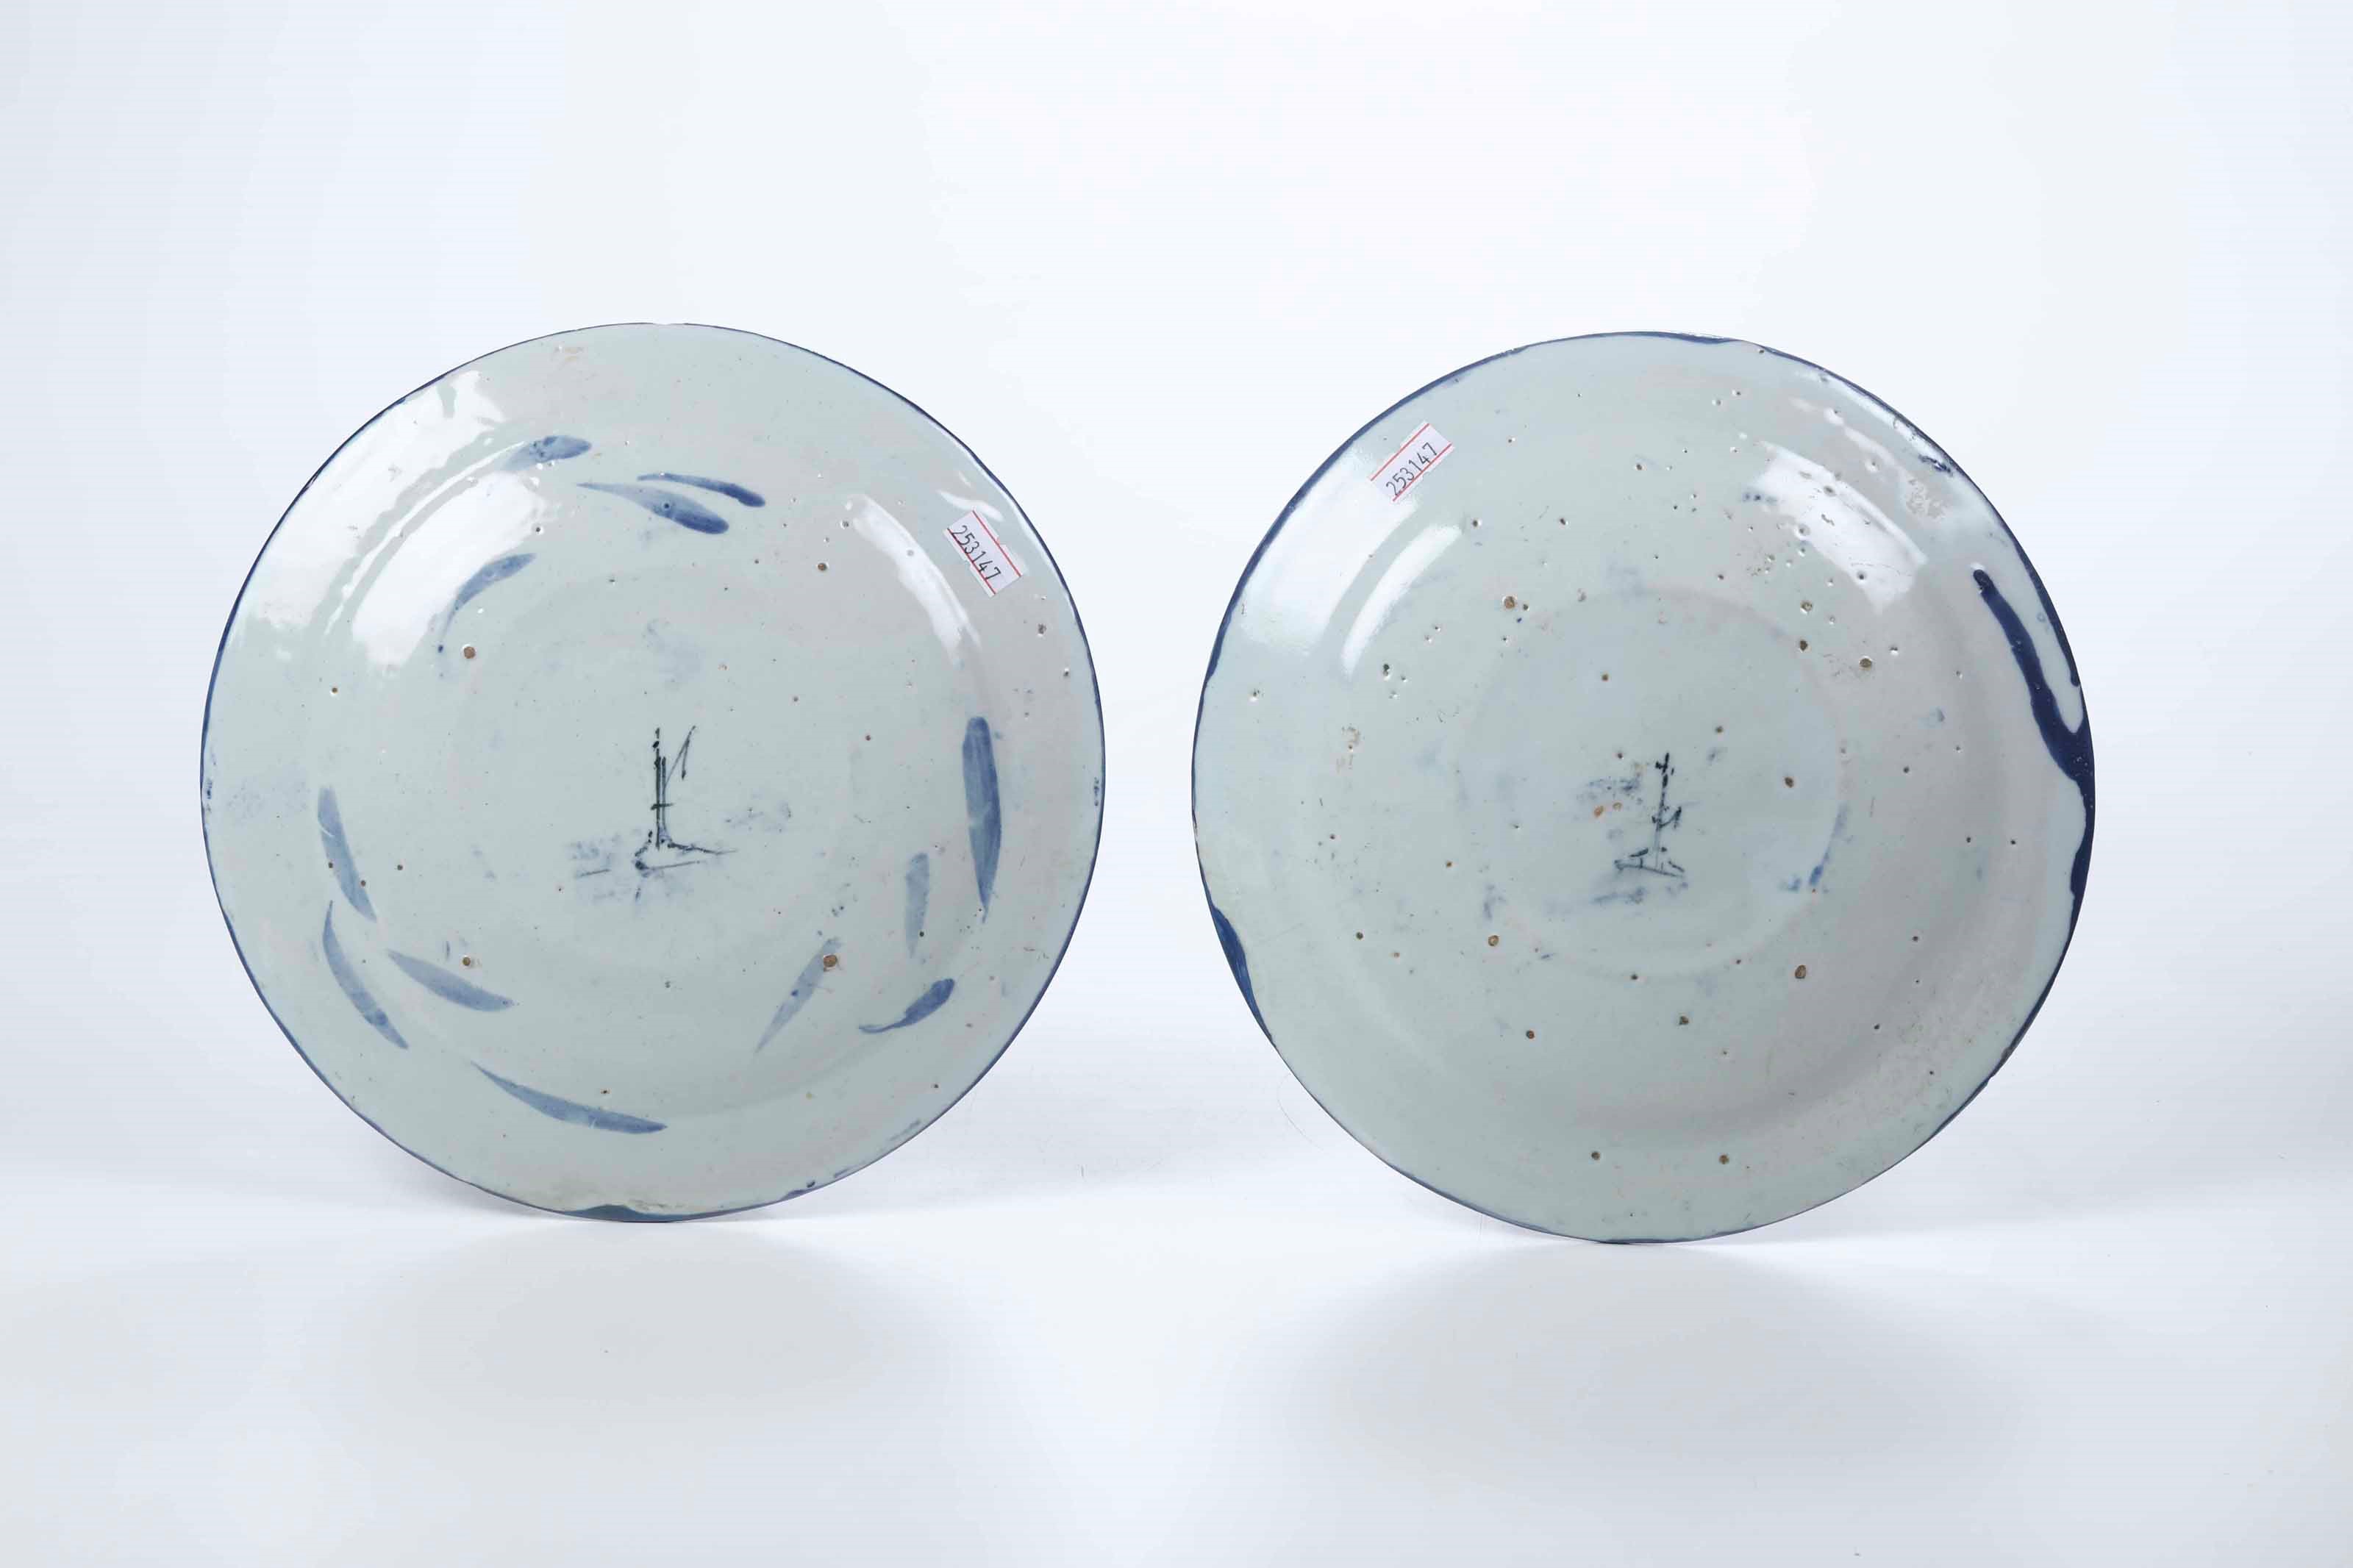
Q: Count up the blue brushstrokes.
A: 12